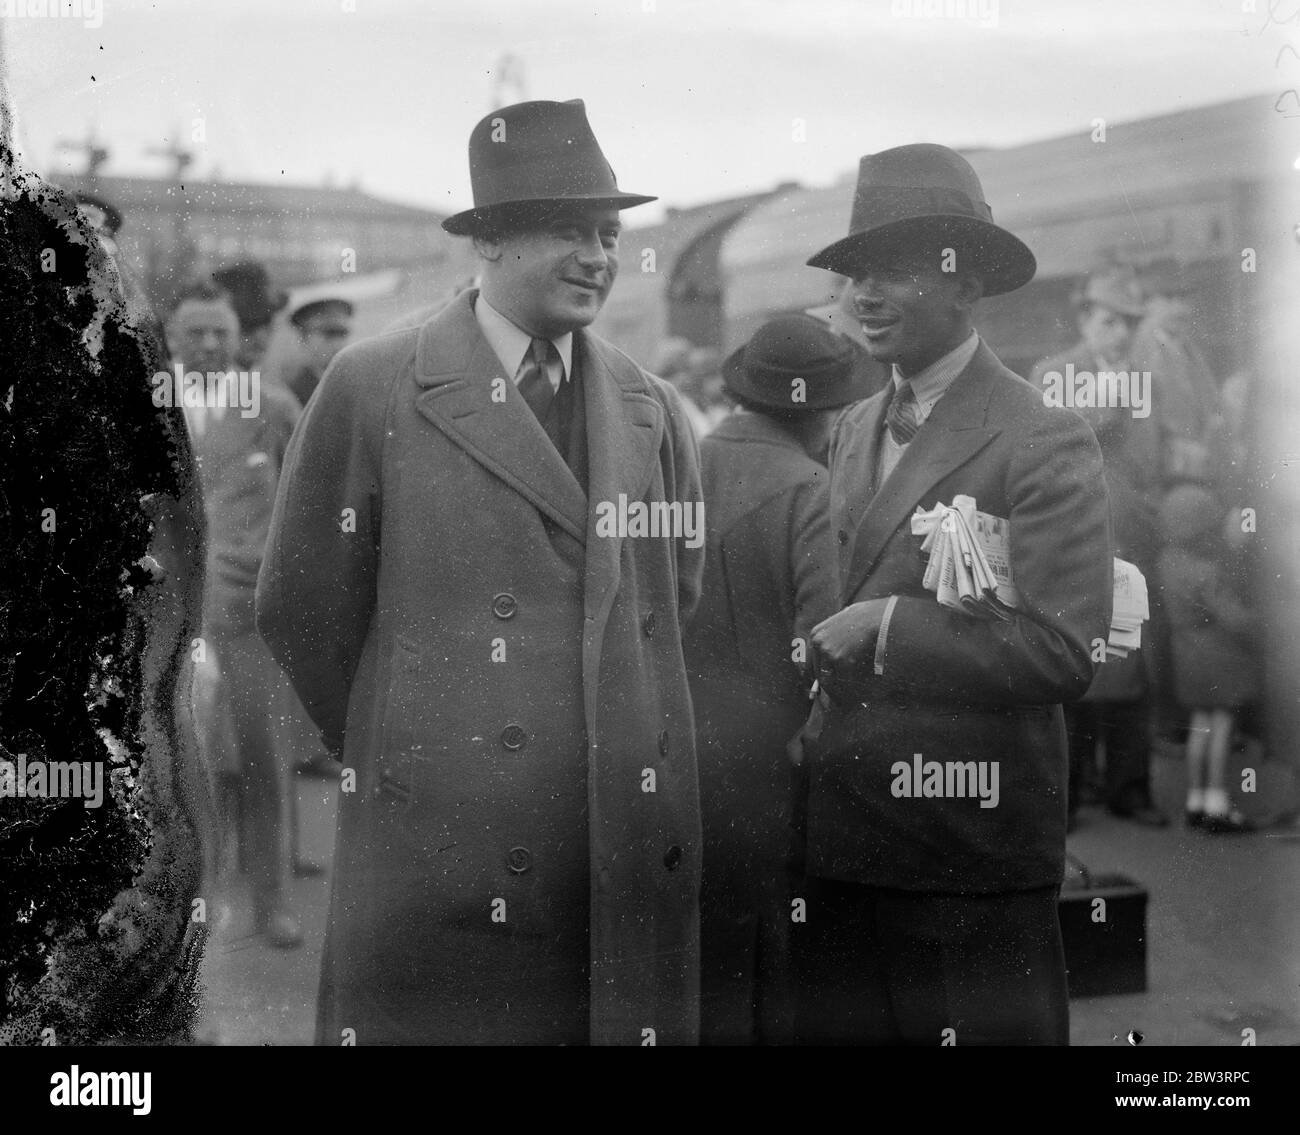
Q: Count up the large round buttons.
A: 6